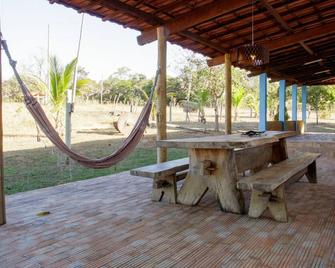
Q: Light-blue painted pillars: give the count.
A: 4